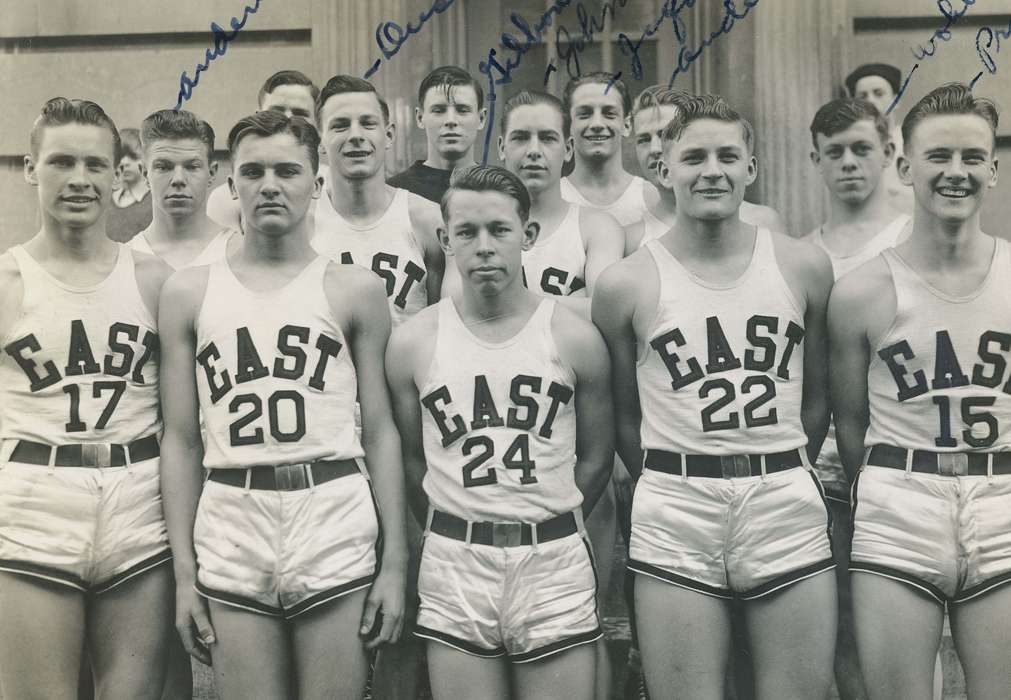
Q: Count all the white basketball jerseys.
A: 11